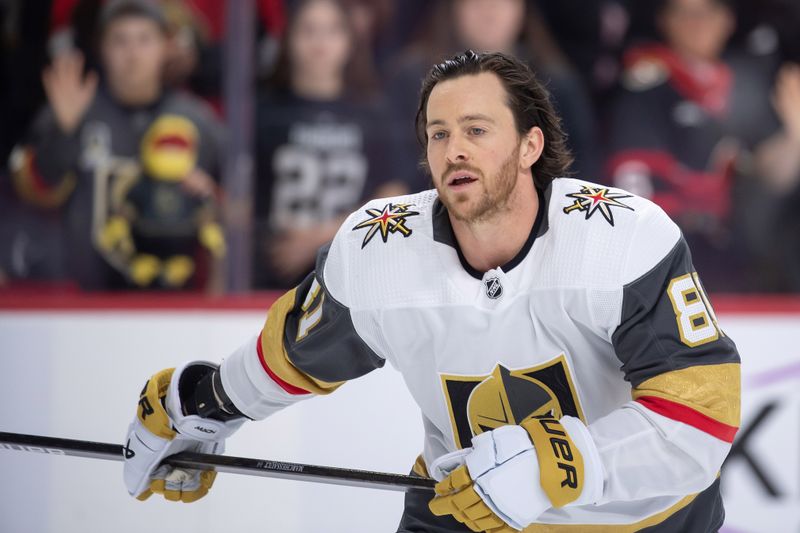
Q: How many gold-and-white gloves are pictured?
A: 2